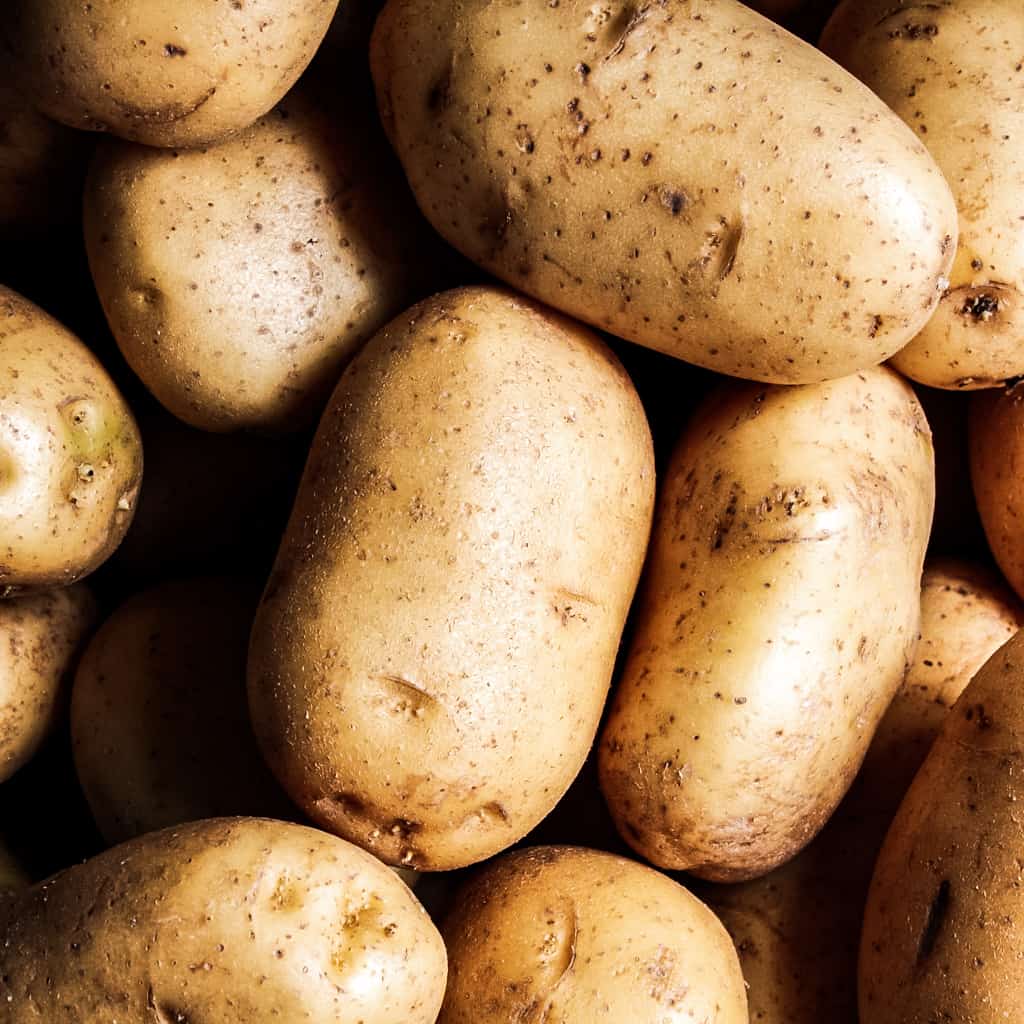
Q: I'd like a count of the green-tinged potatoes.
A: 1